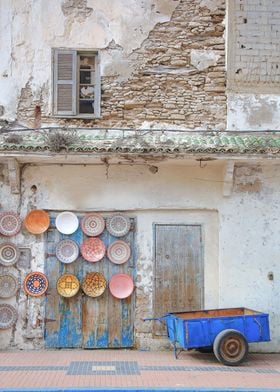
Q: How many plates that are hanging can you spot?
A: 15